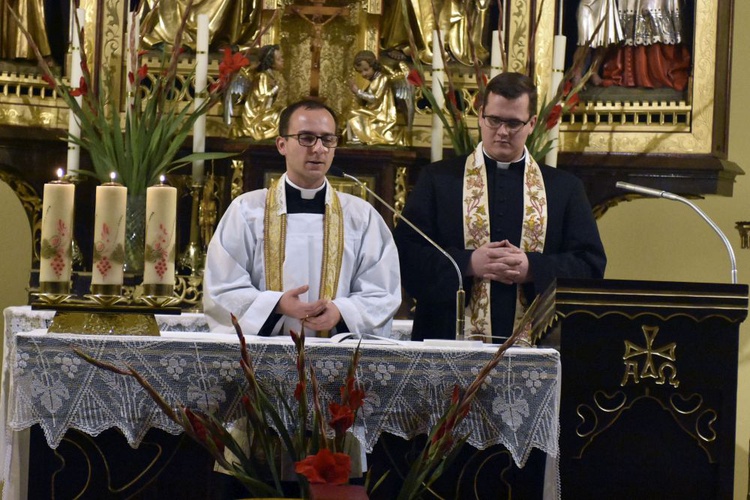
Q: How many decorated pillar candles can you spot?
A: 3